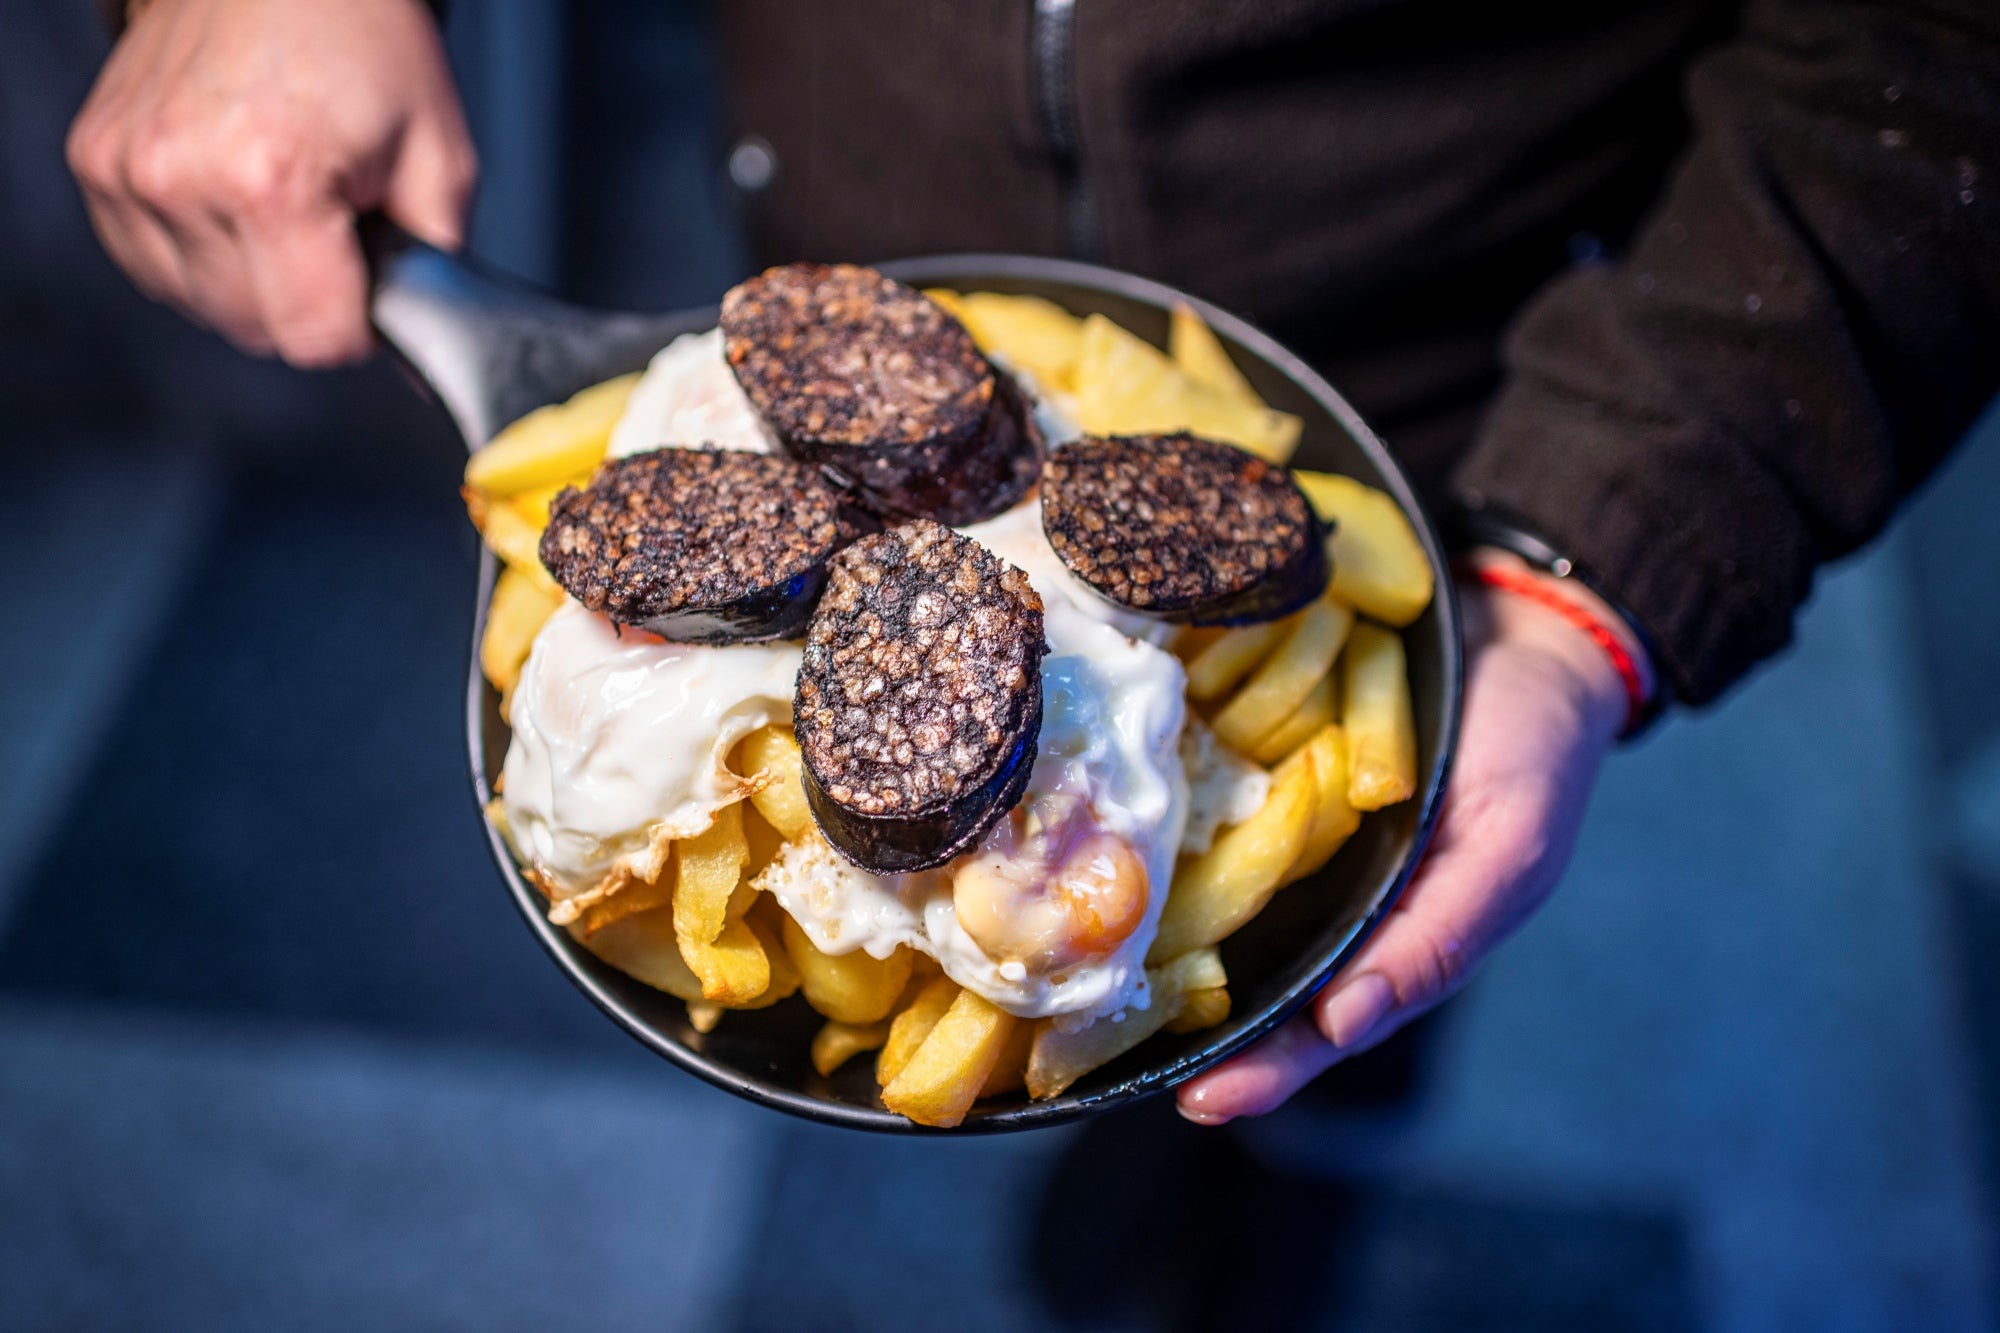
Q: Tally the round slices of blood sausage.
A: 4